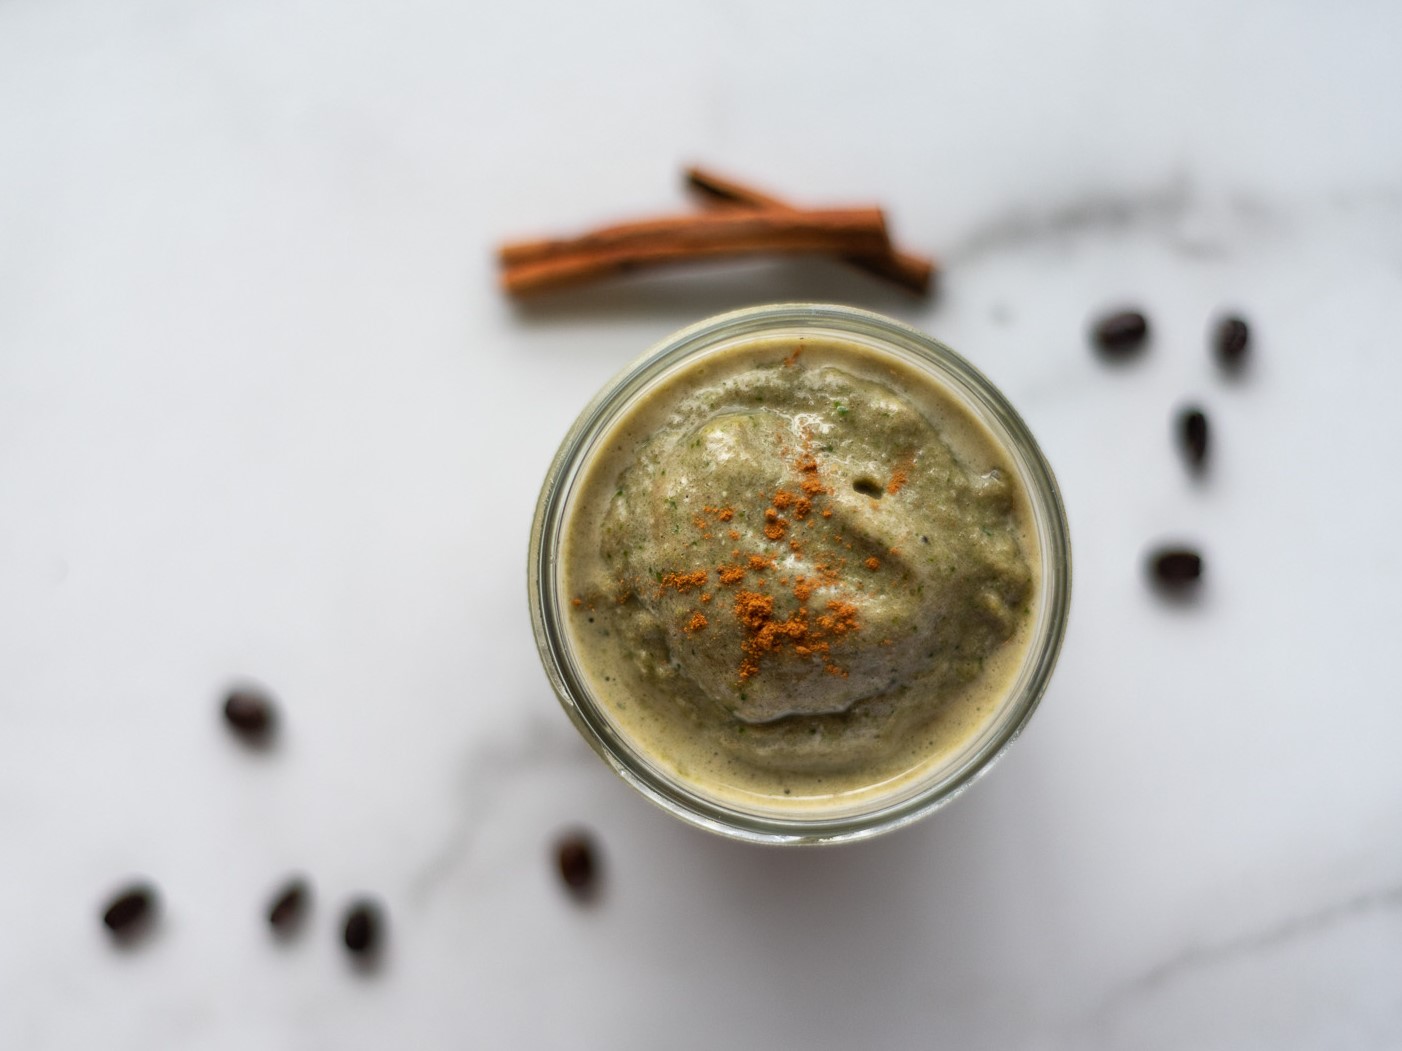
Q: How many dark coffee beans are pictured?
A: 9